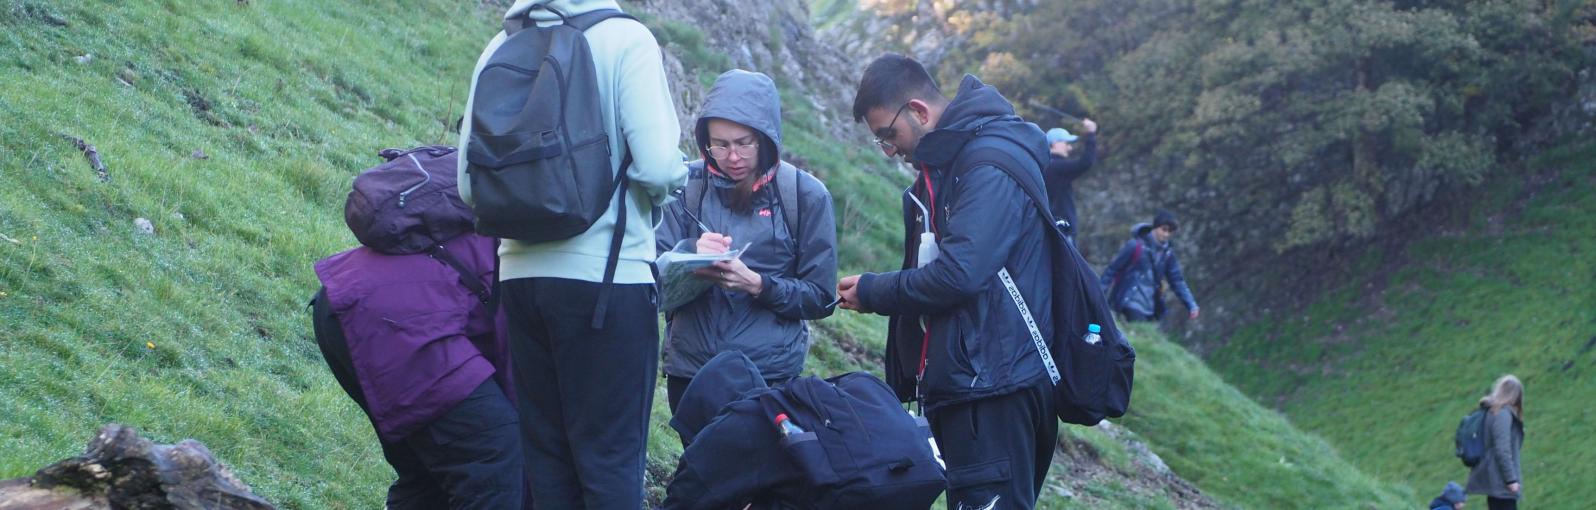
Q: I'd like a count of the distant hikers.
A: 4